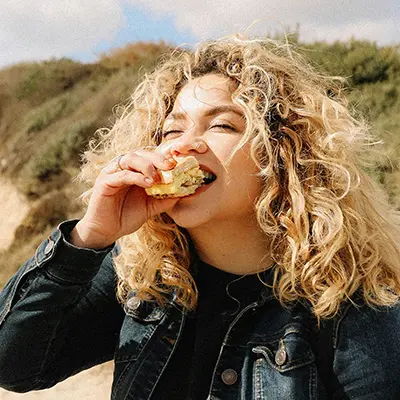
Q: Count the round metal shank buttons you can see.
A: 4